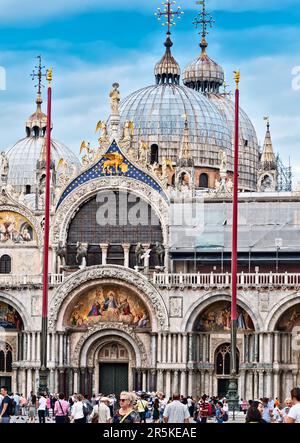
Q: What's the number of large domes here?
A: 3